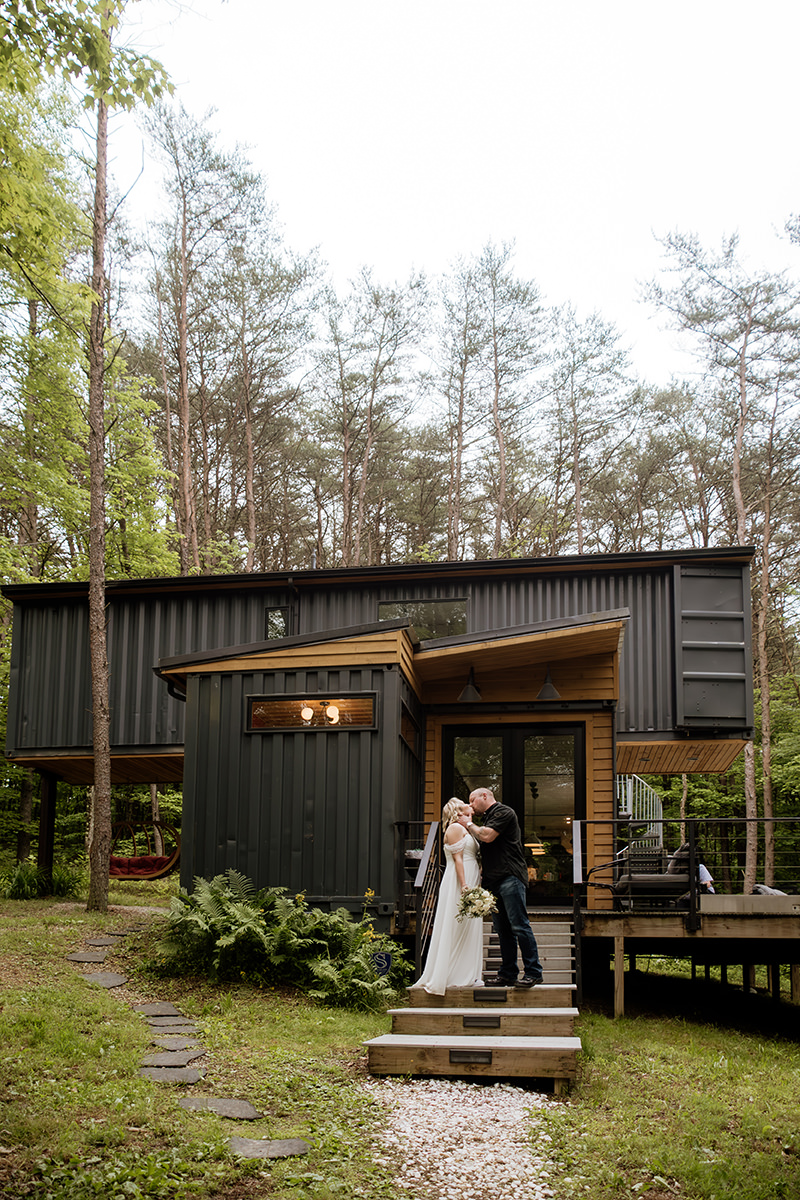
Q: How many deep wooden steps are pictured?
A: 3